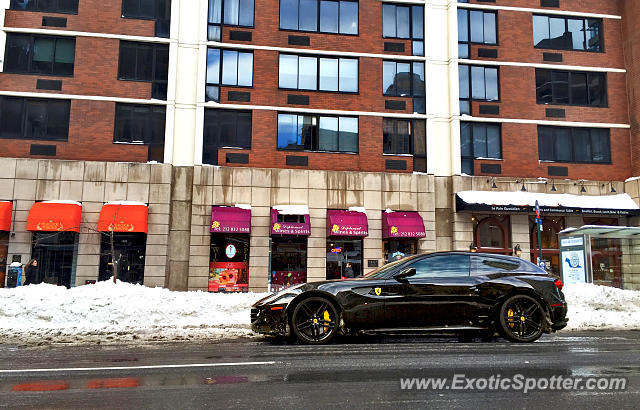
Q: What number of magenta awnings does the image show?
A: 4